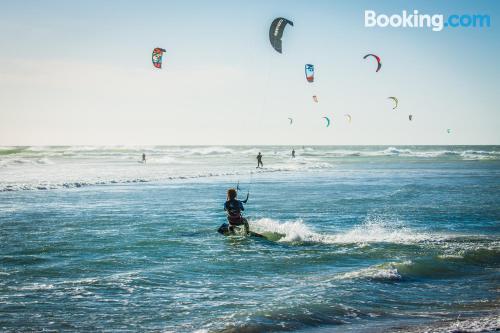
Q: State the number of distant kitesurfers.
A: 3